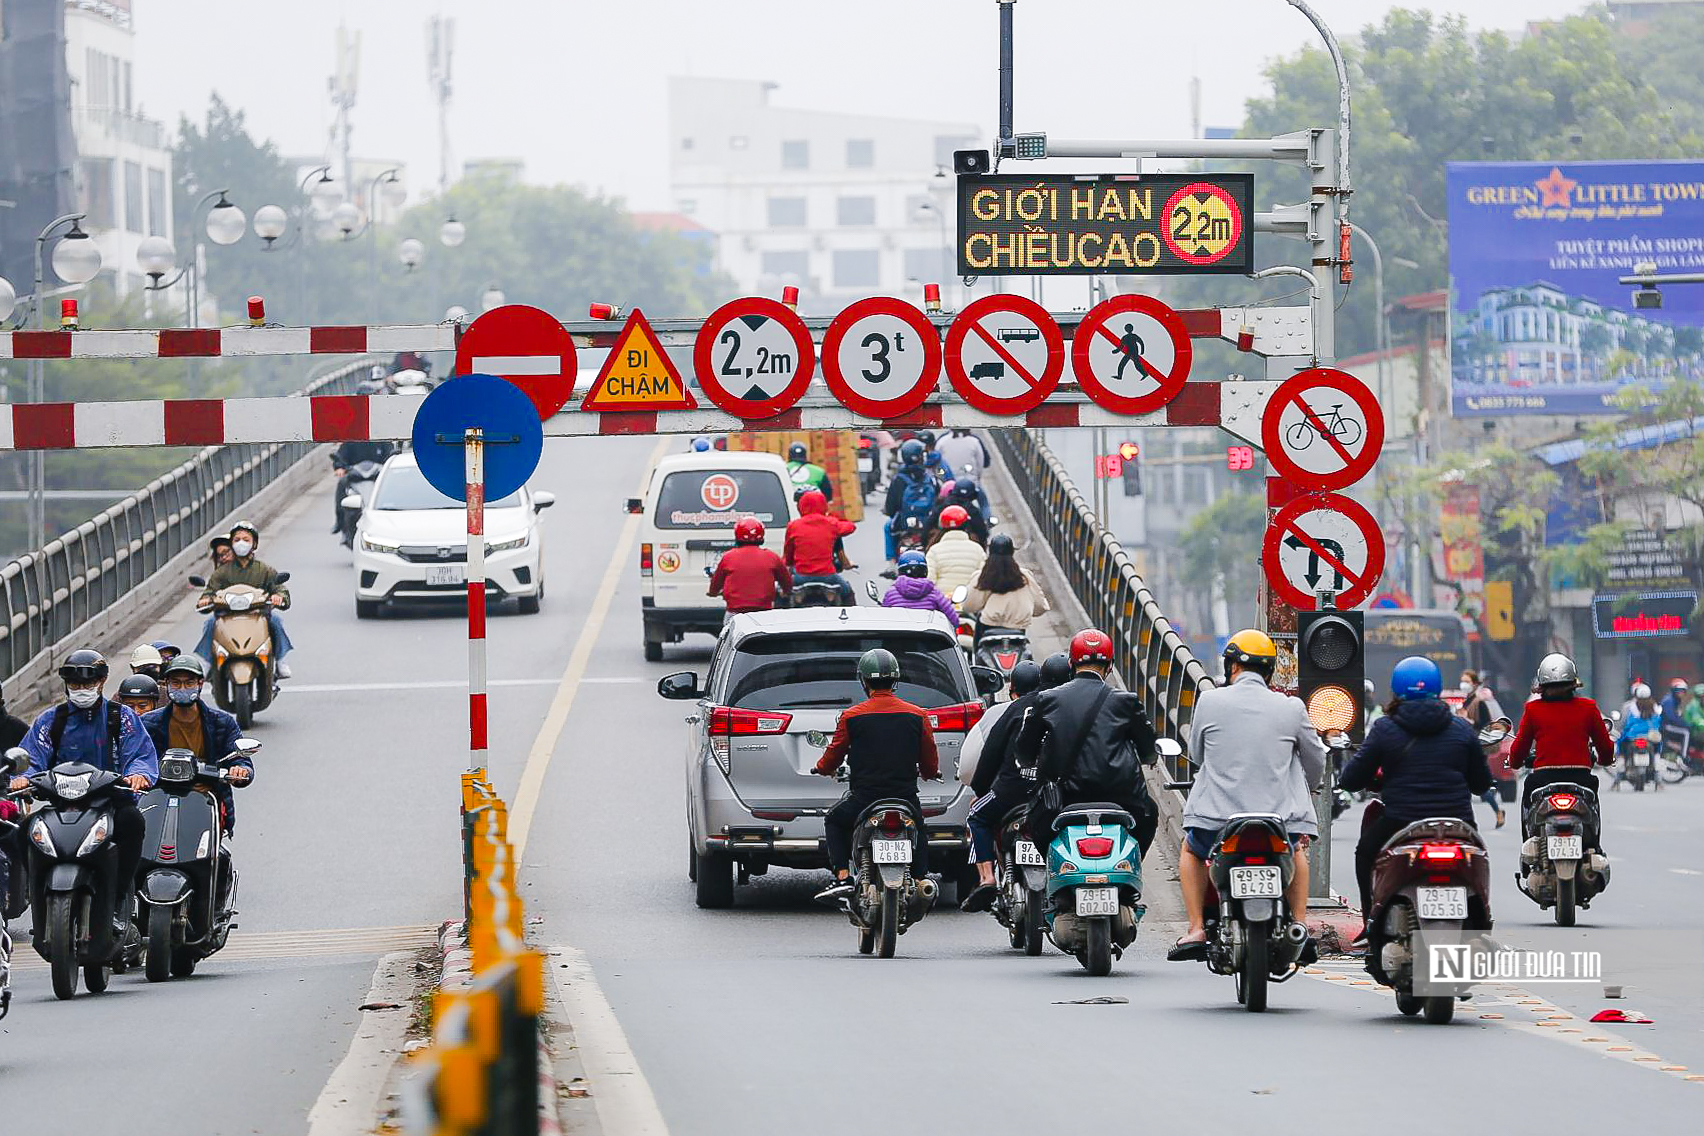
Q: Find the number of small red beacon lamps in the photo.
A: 6